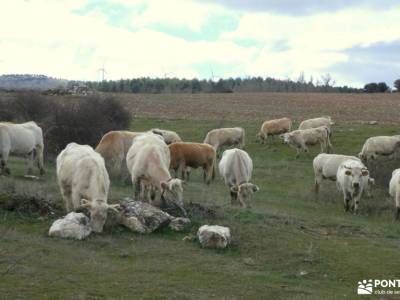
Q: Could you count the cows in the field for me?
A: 15